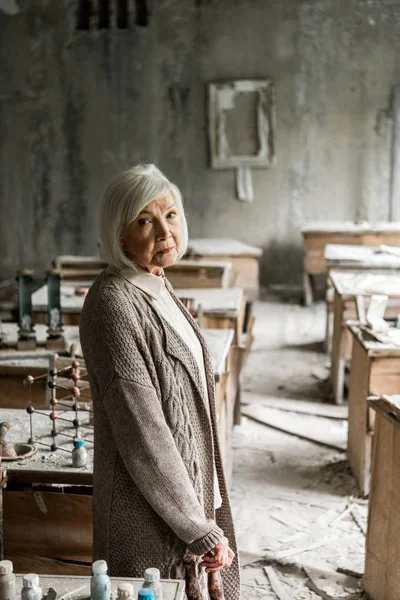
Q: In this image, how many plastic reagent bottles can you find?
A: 7